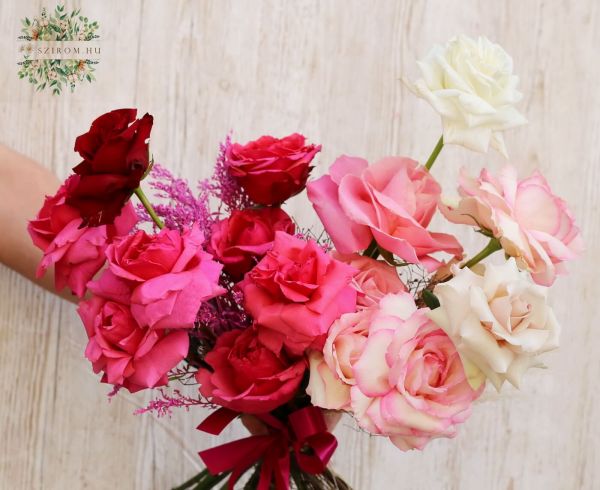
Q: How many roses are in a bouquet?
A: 15